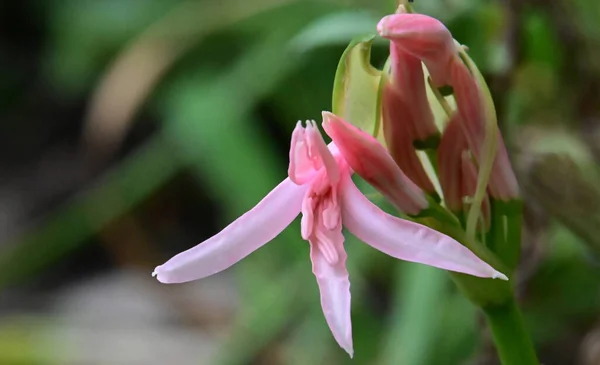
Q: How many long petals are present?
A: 3